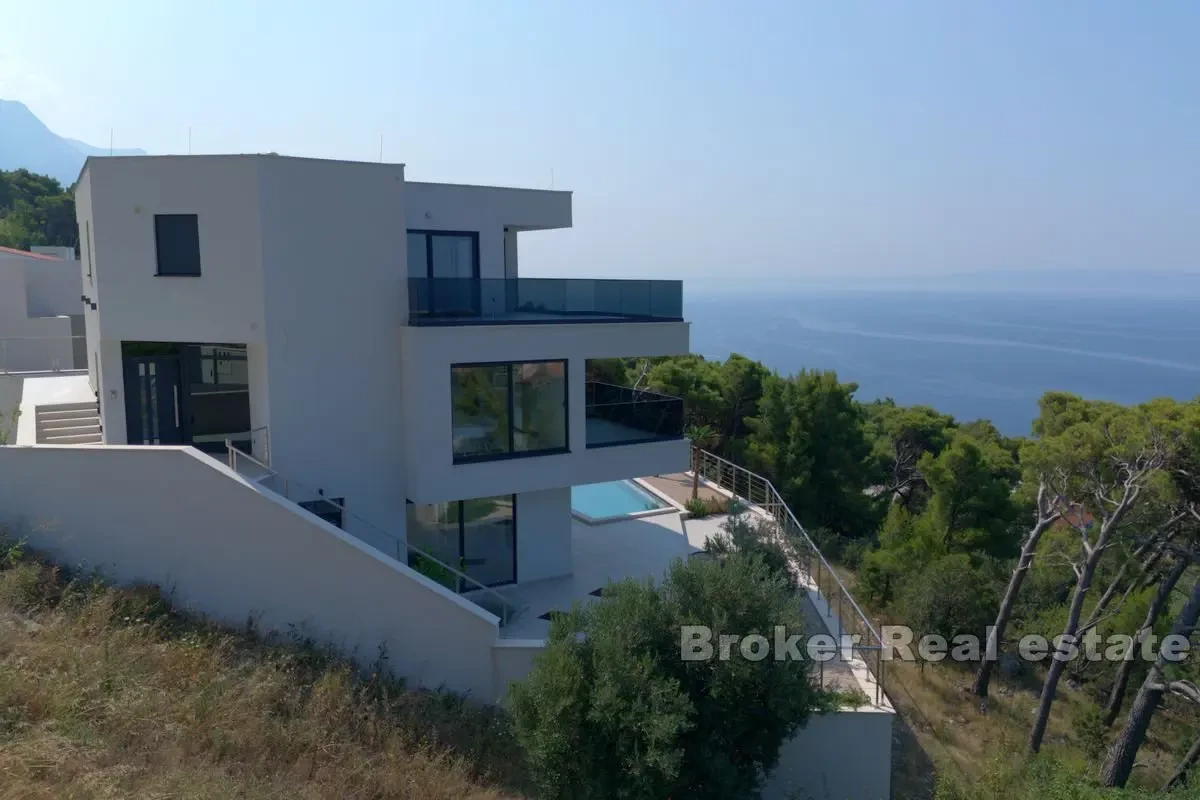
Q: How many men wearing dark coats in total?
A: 0